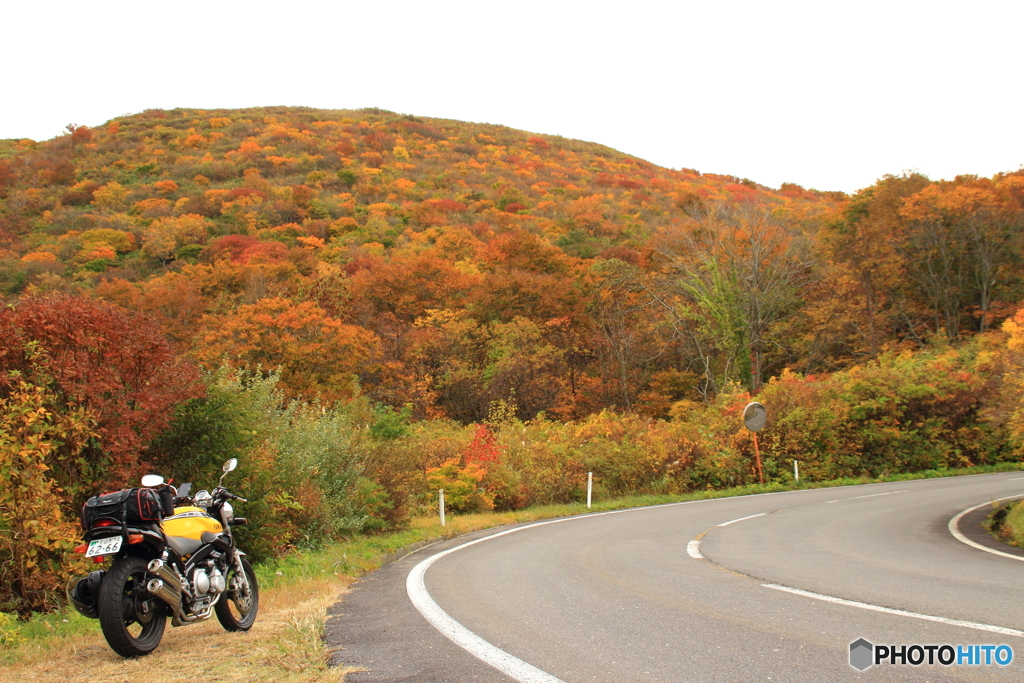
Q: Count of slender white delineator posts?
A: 3